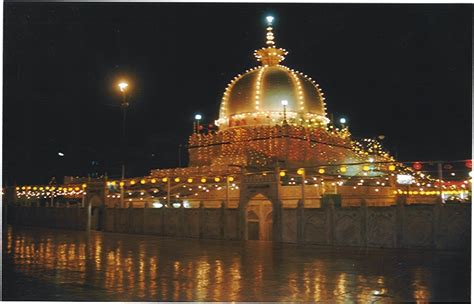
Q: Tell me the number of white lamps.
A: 4